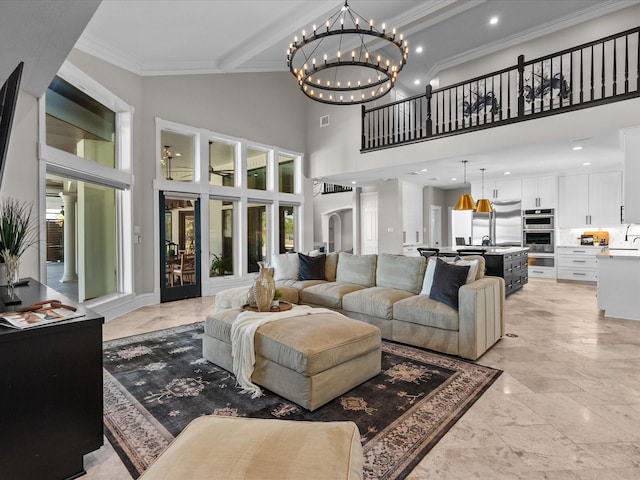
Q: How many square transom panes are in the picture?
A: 4